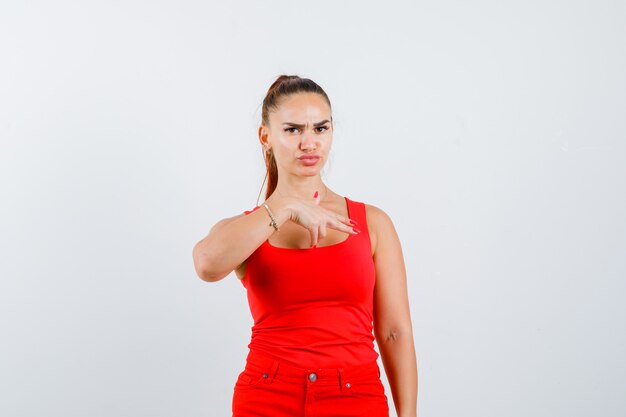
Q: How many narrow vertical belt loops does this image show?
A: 2